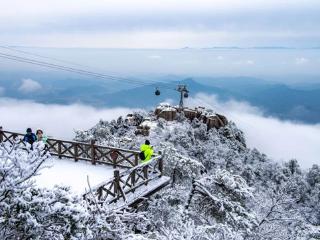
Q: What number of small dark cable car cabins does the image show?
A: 2